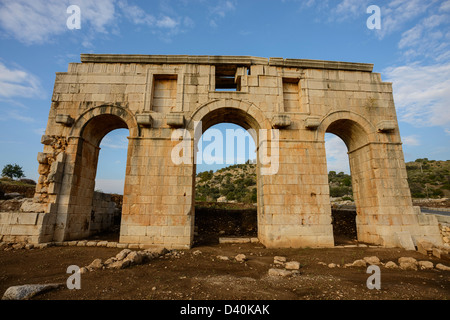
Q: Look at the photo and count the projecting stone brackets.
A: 6